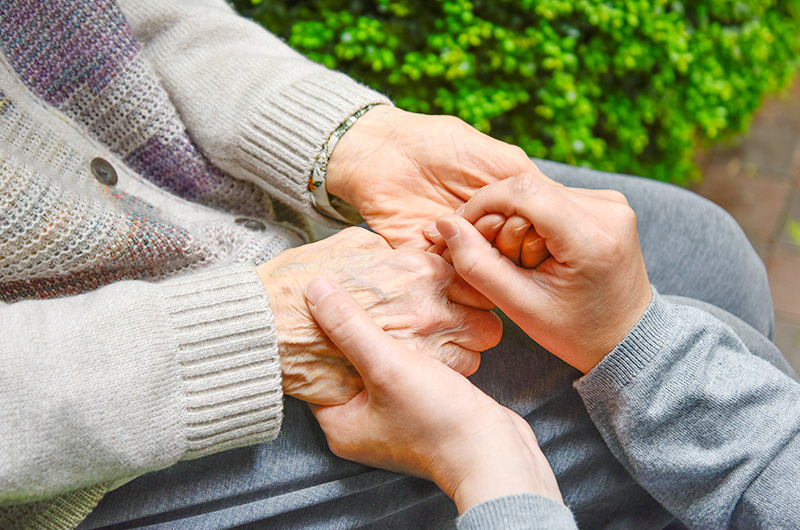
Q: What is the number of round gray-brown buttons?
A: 2